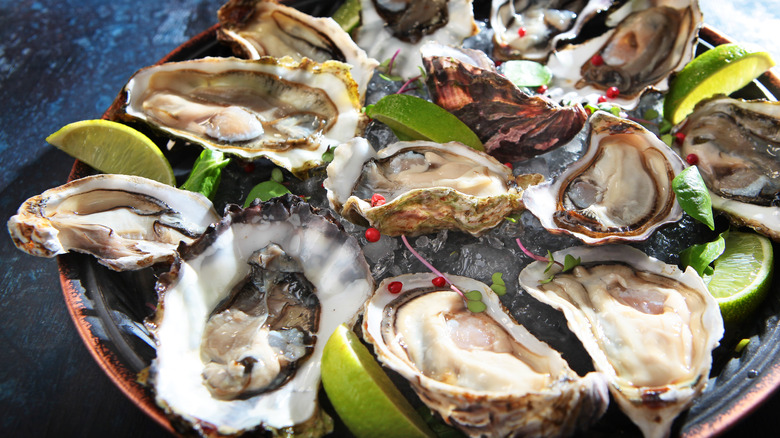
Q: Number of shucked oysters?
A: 12